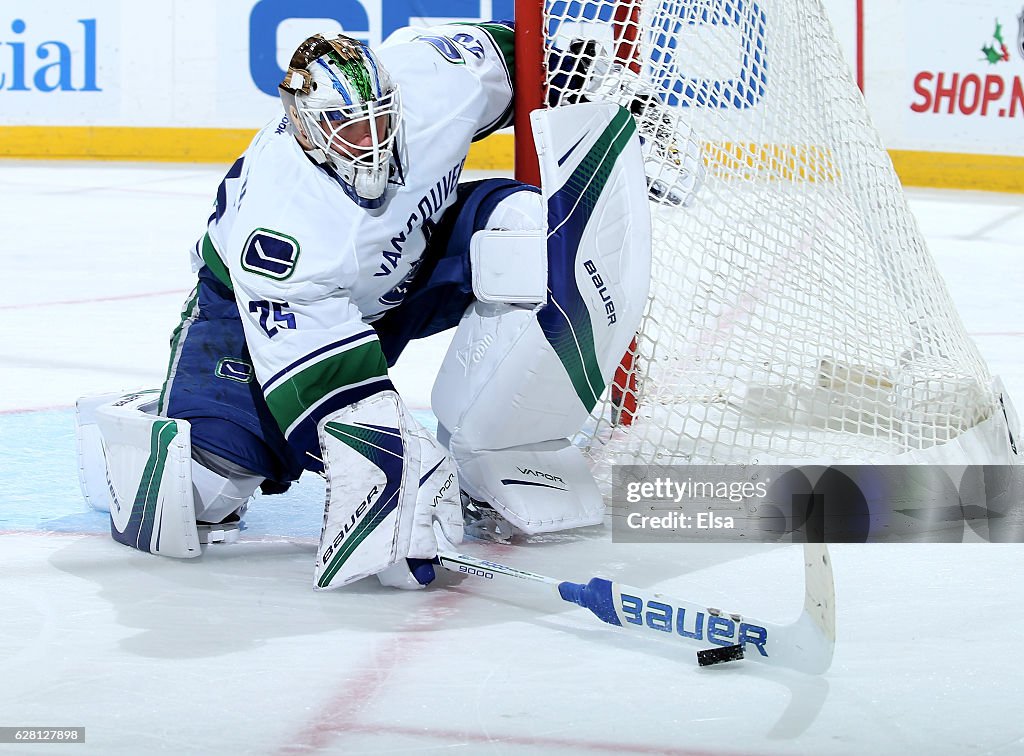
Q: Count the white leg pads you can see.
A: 2